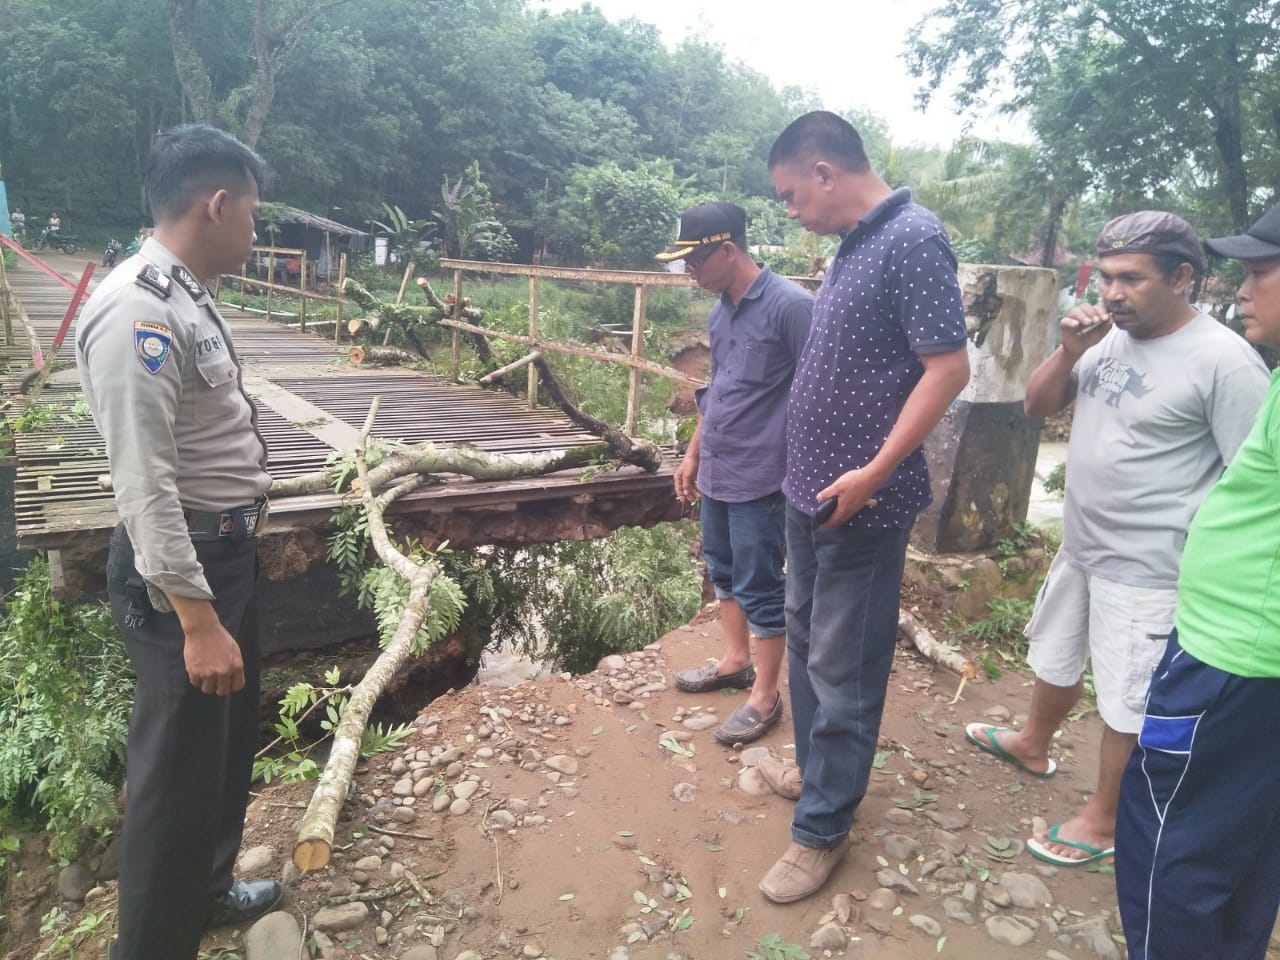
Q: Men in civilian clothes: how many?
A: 4